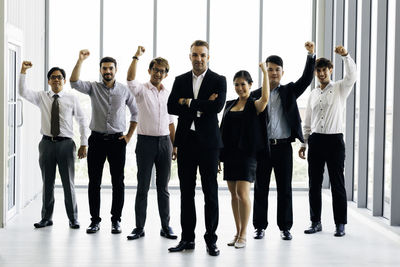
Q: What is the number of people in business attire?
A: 7